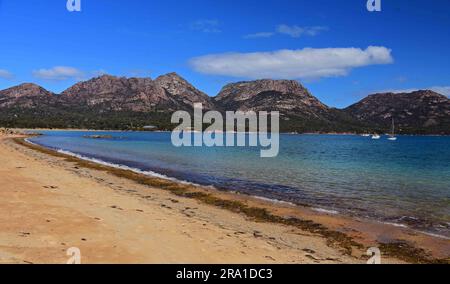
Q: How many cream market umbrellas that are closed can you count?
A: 0